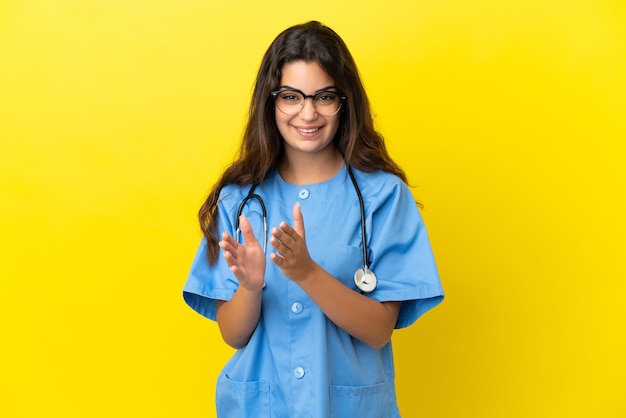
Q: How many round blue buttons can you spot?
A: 3